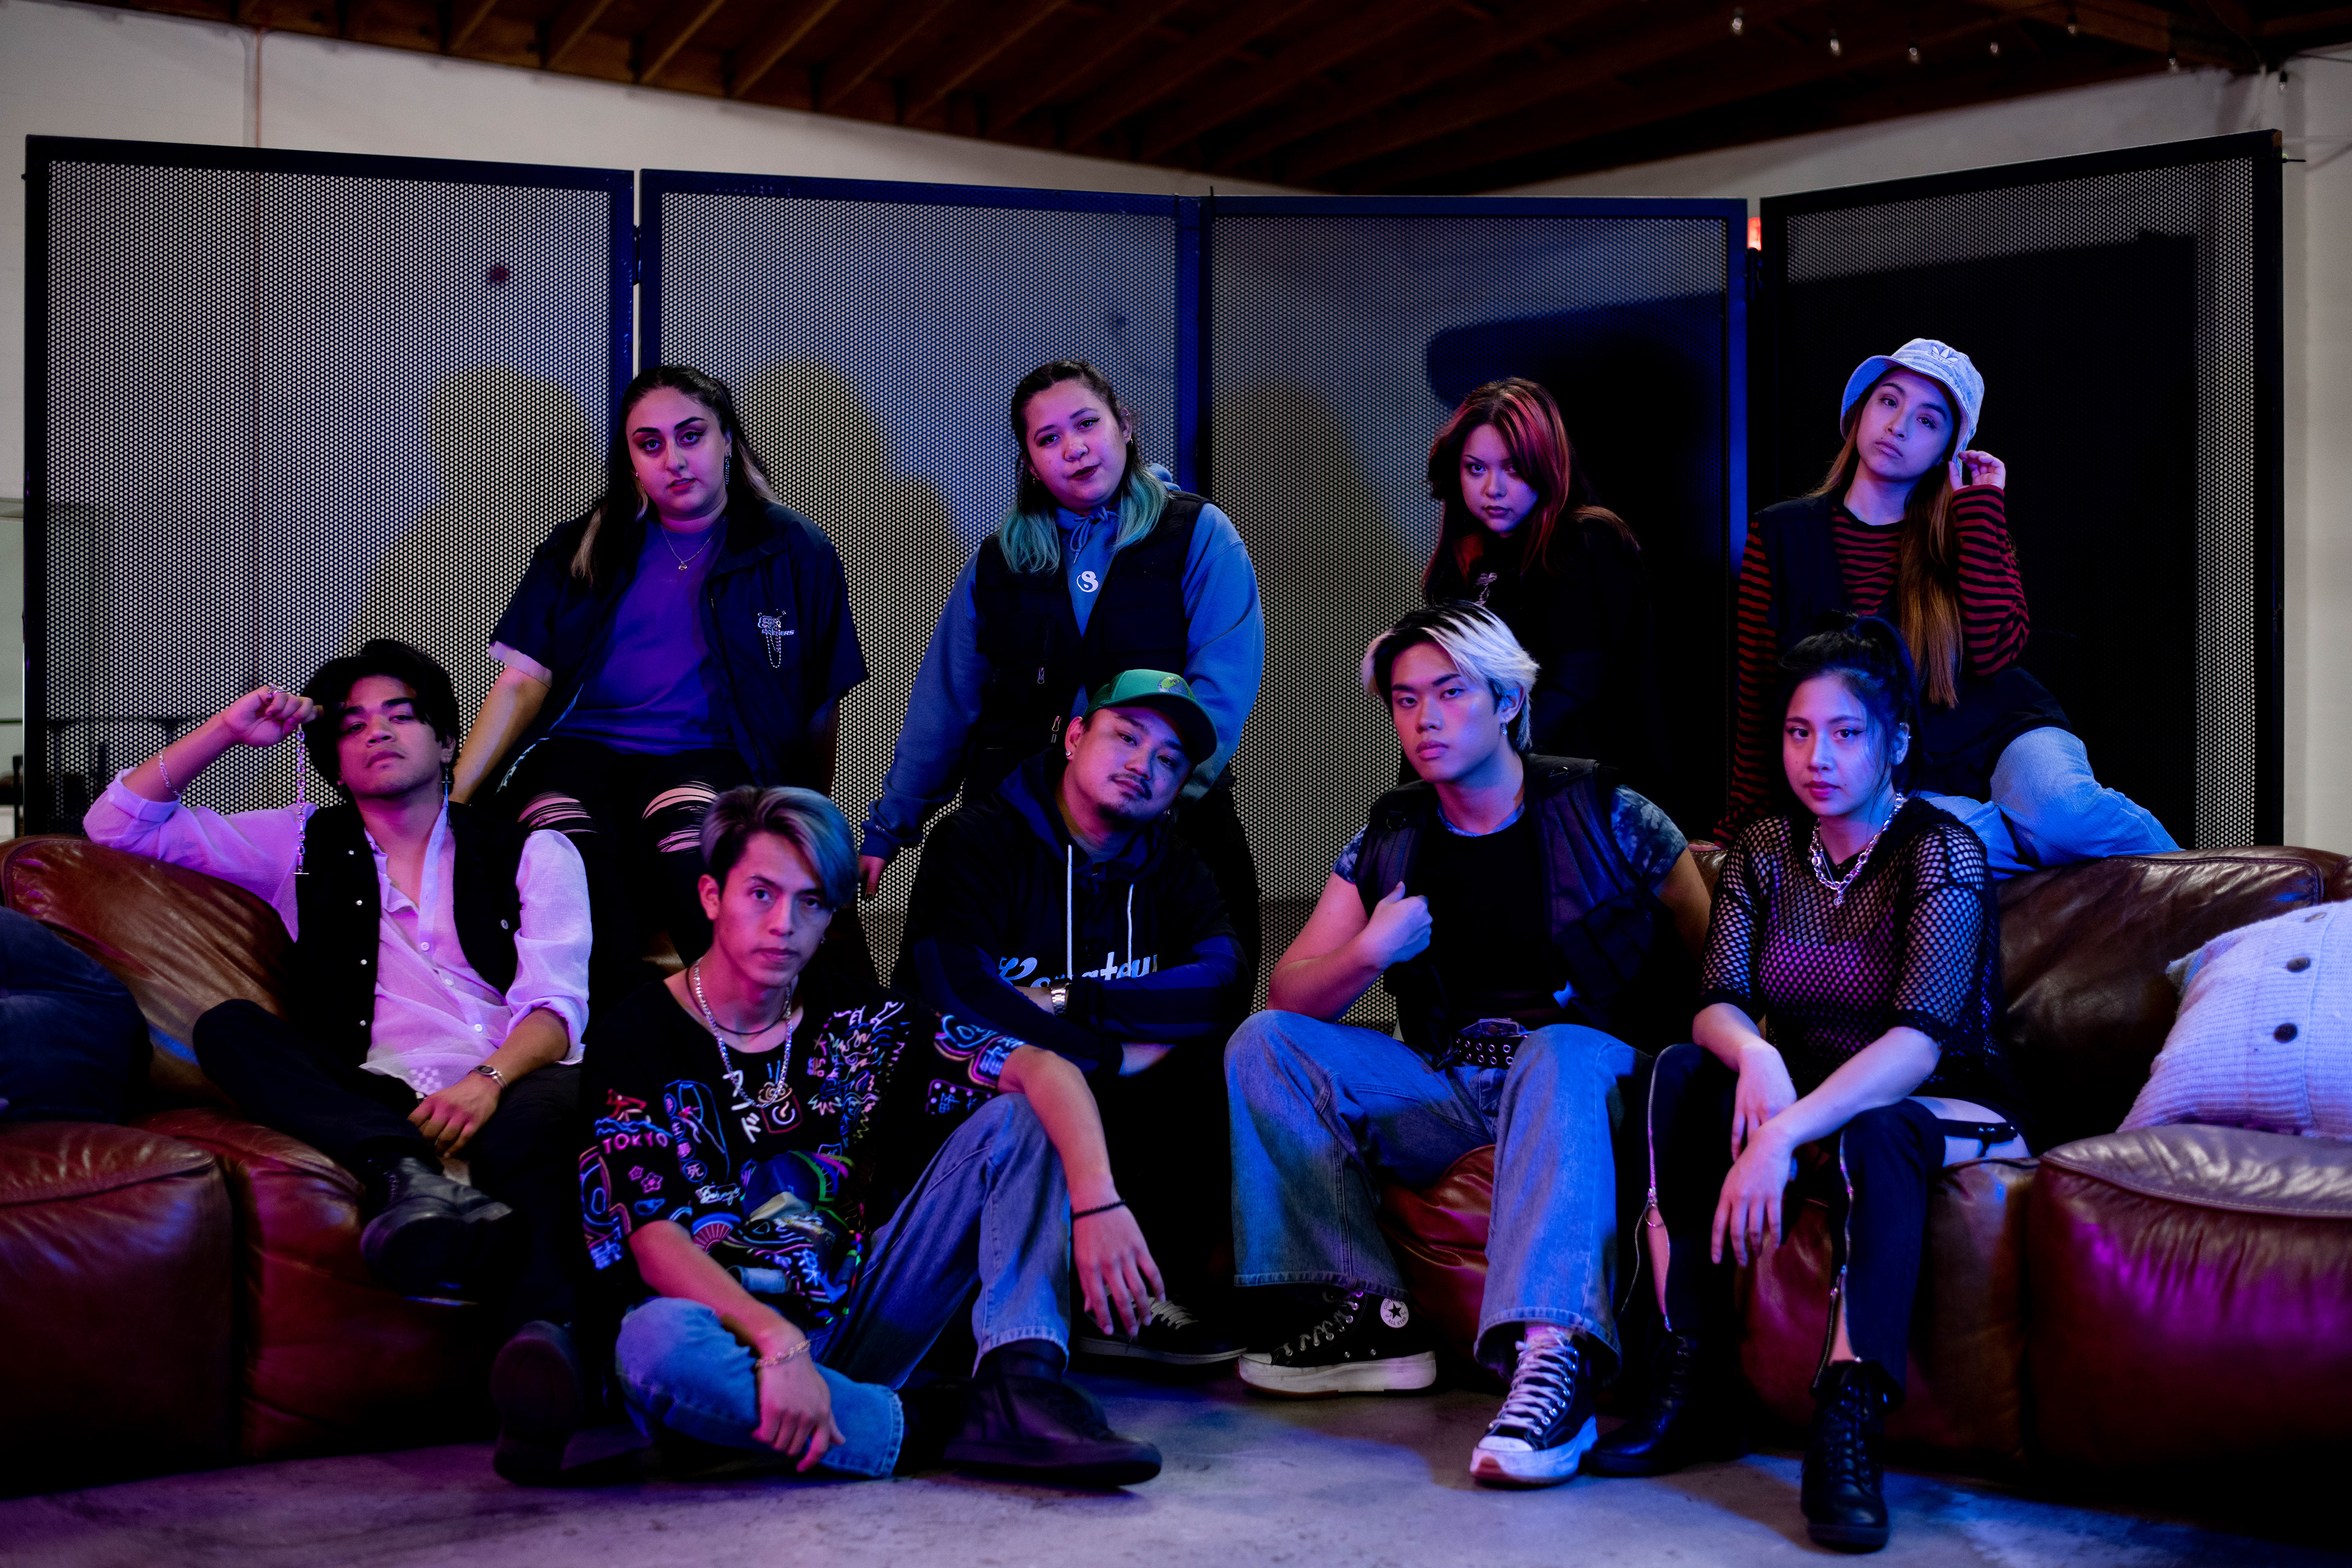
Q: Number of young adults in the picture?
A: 9